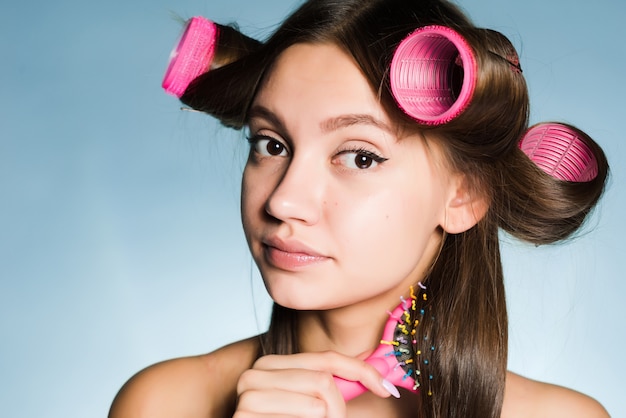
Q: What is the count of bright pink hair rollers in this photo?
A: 3